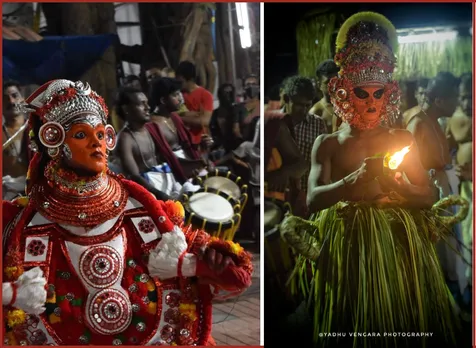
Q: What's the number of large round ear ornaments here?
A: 2